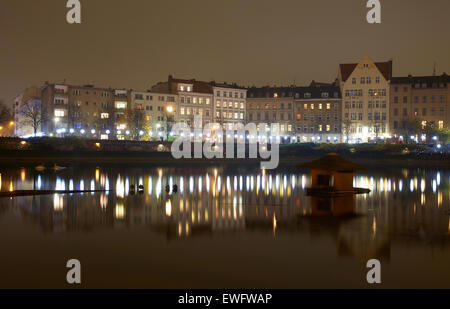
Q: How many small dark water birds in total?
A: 4